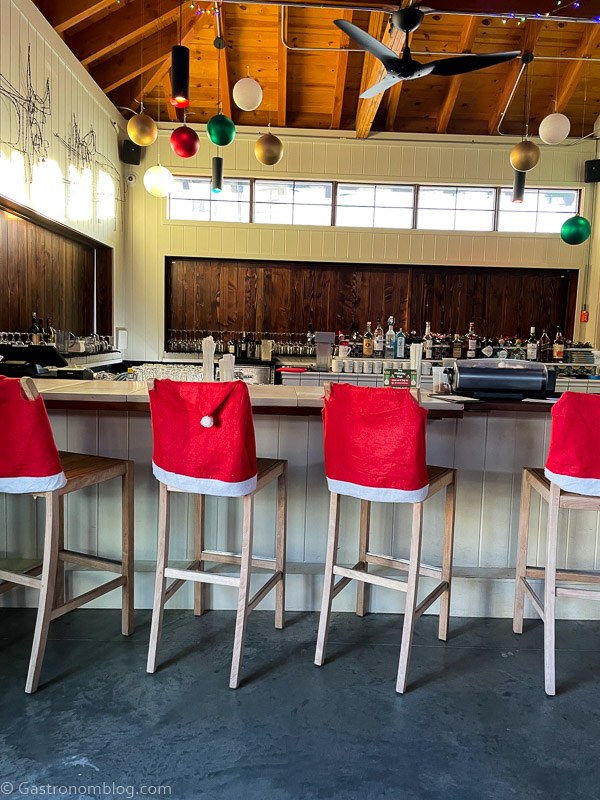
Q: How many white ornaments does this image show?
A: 3